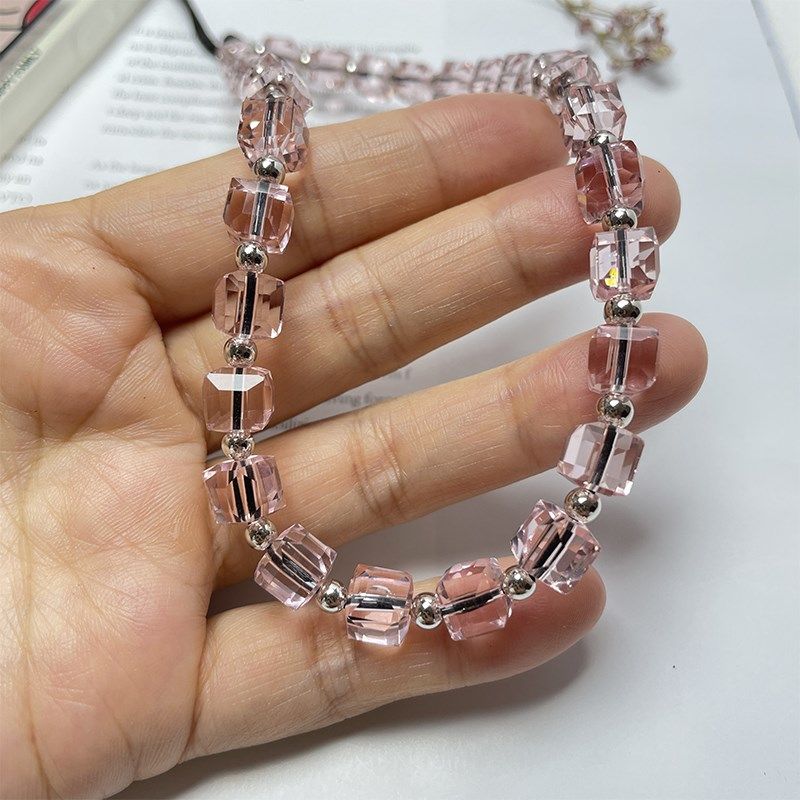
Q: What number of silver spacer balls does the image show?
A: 13